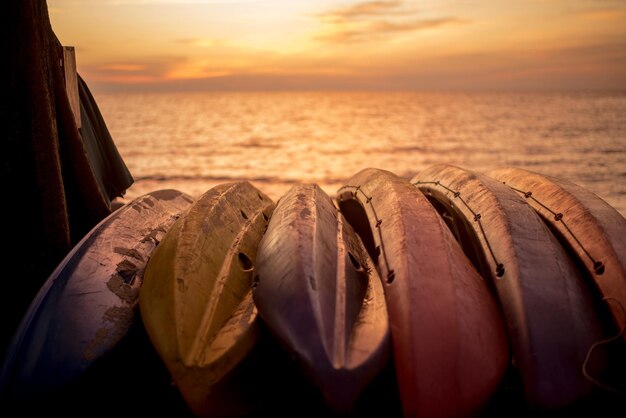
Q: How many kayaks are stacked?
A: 6